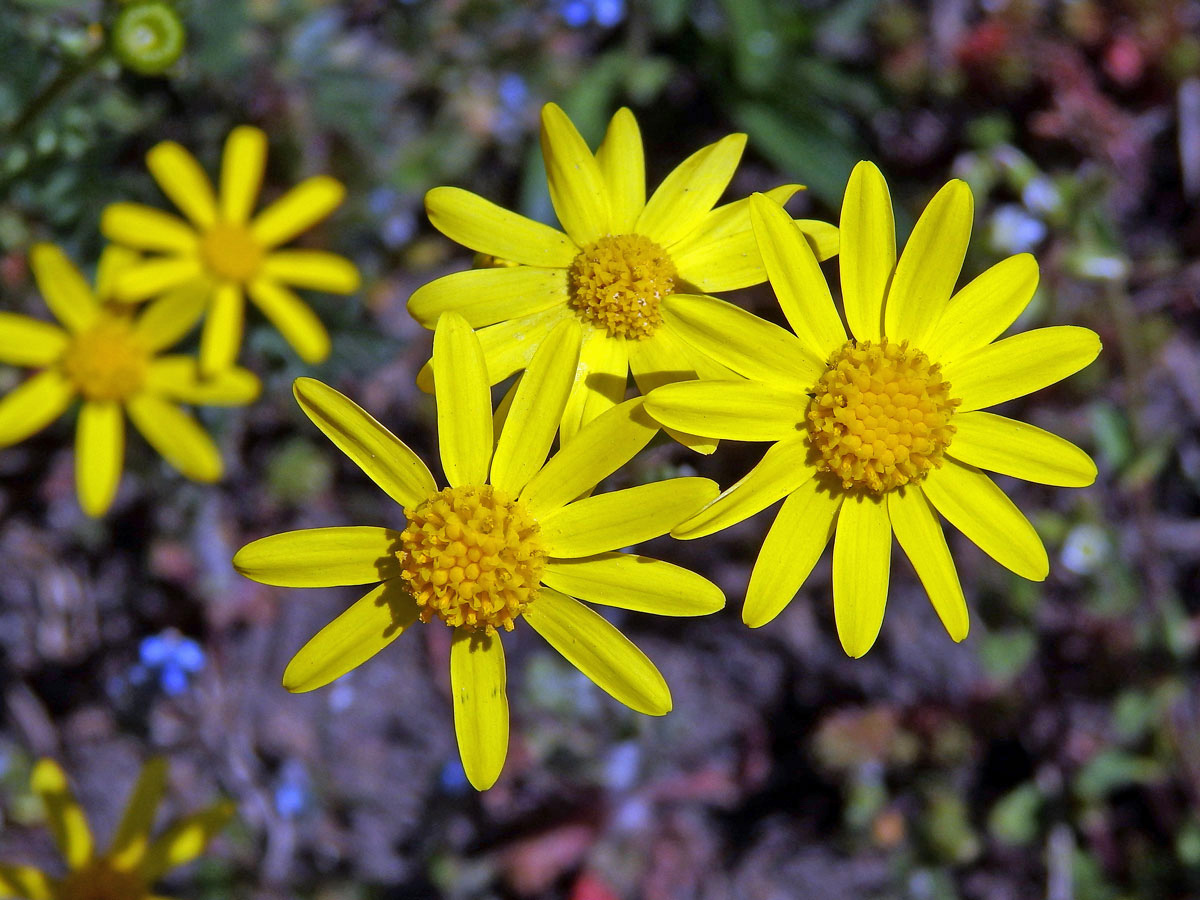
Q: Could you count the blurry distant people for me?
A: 0